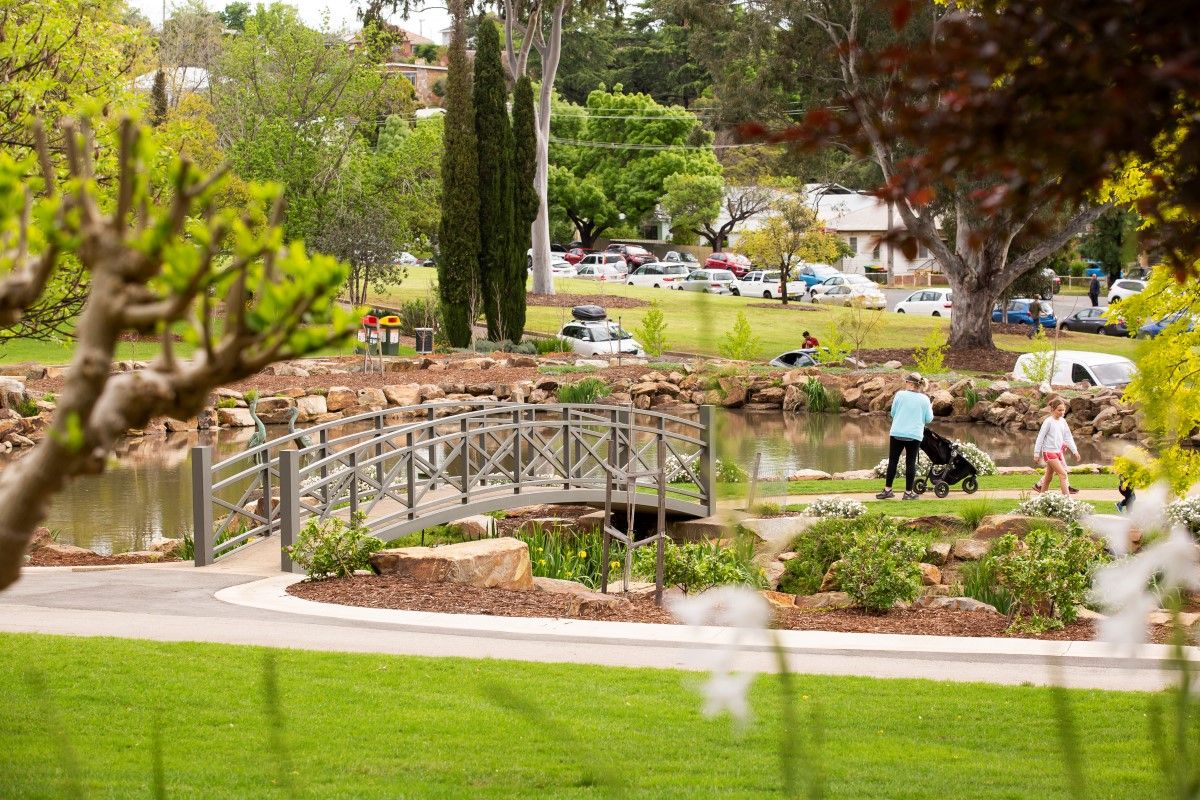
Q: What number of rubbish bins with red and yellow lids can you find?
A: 2